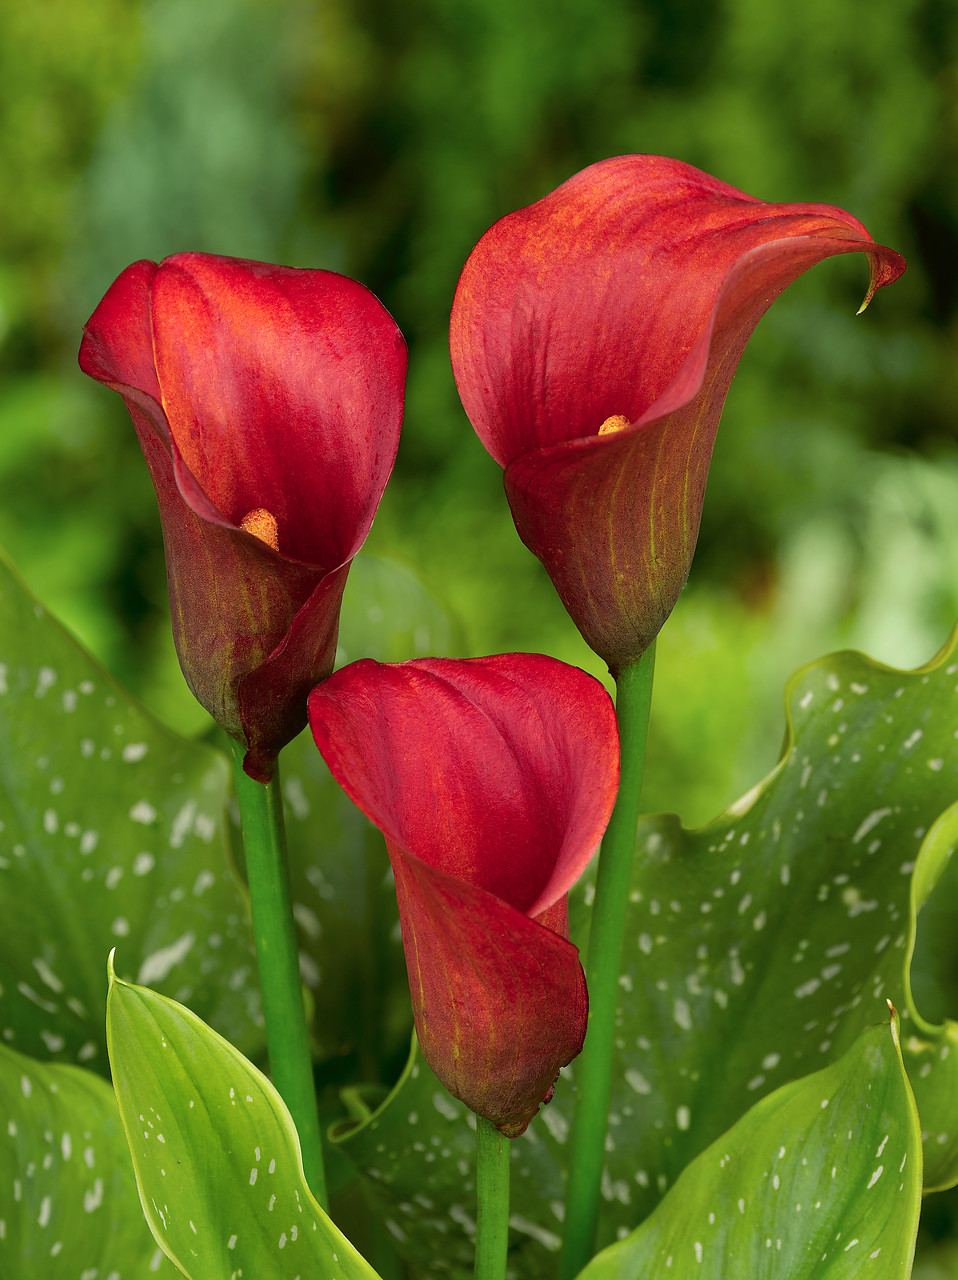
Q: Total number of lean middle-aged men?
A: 0